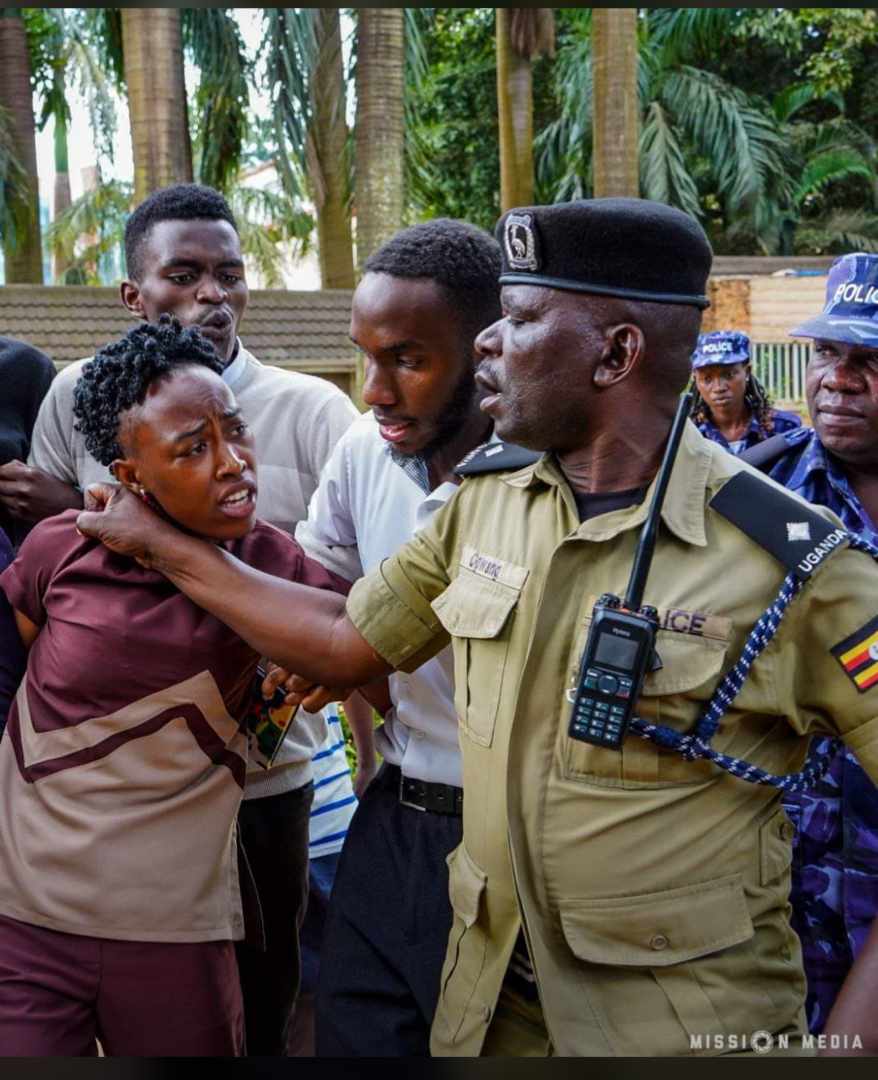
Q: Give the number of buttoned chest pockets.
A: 2